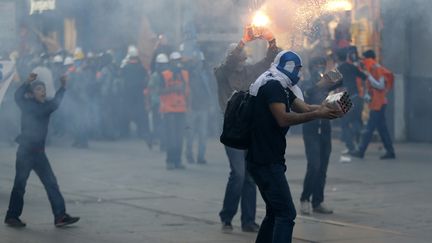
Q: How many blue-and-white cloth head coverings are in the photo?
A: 1